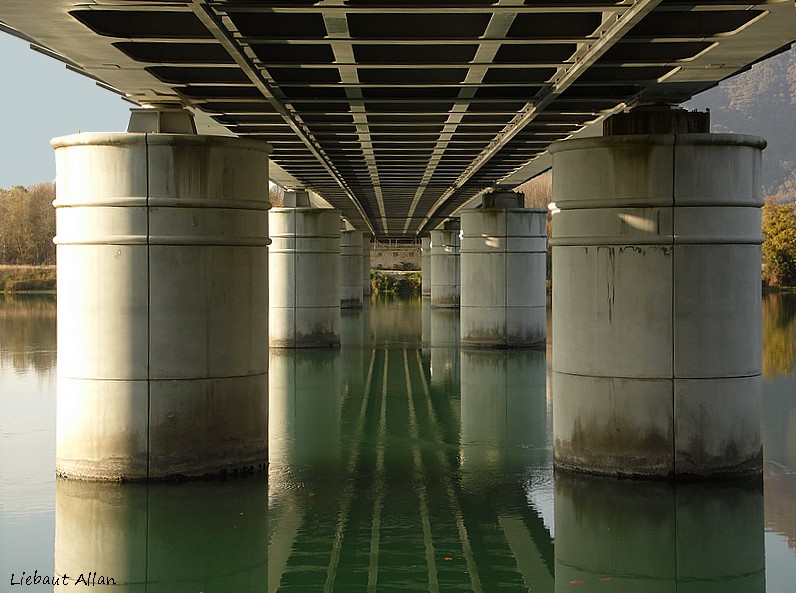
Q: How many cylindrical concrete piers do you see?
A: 8